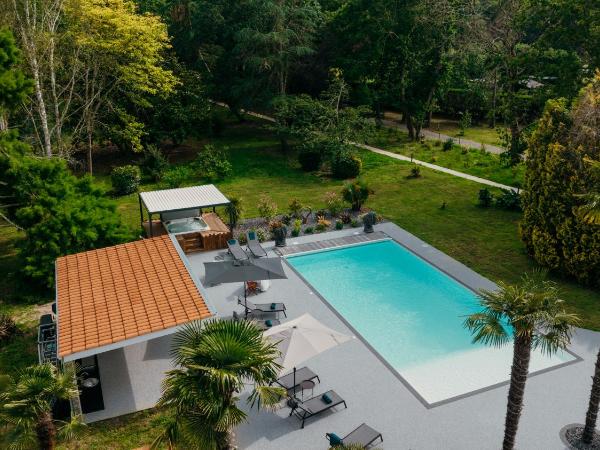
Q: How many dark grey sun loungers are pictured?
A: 7